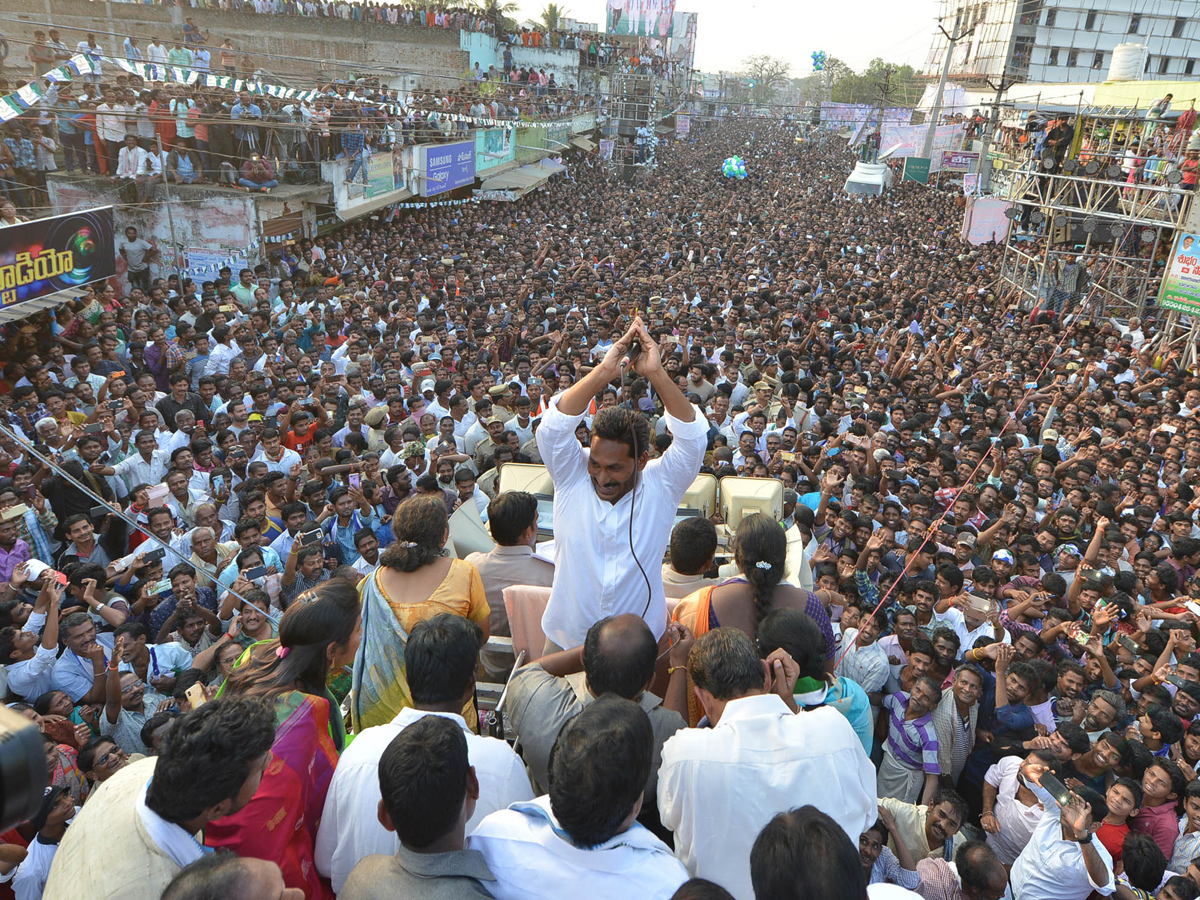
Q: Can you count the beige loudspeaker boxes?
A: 3